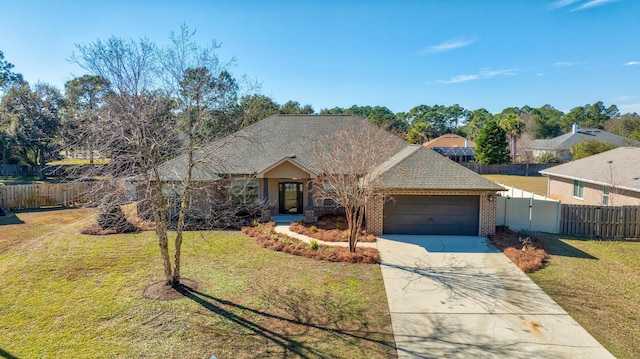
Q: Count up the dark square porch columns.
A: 2